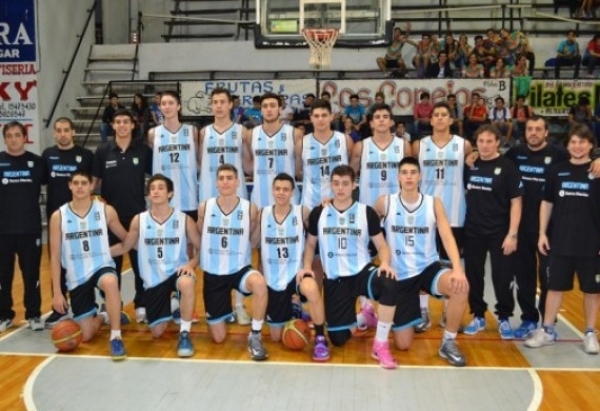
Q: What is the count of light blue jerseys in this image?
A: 12